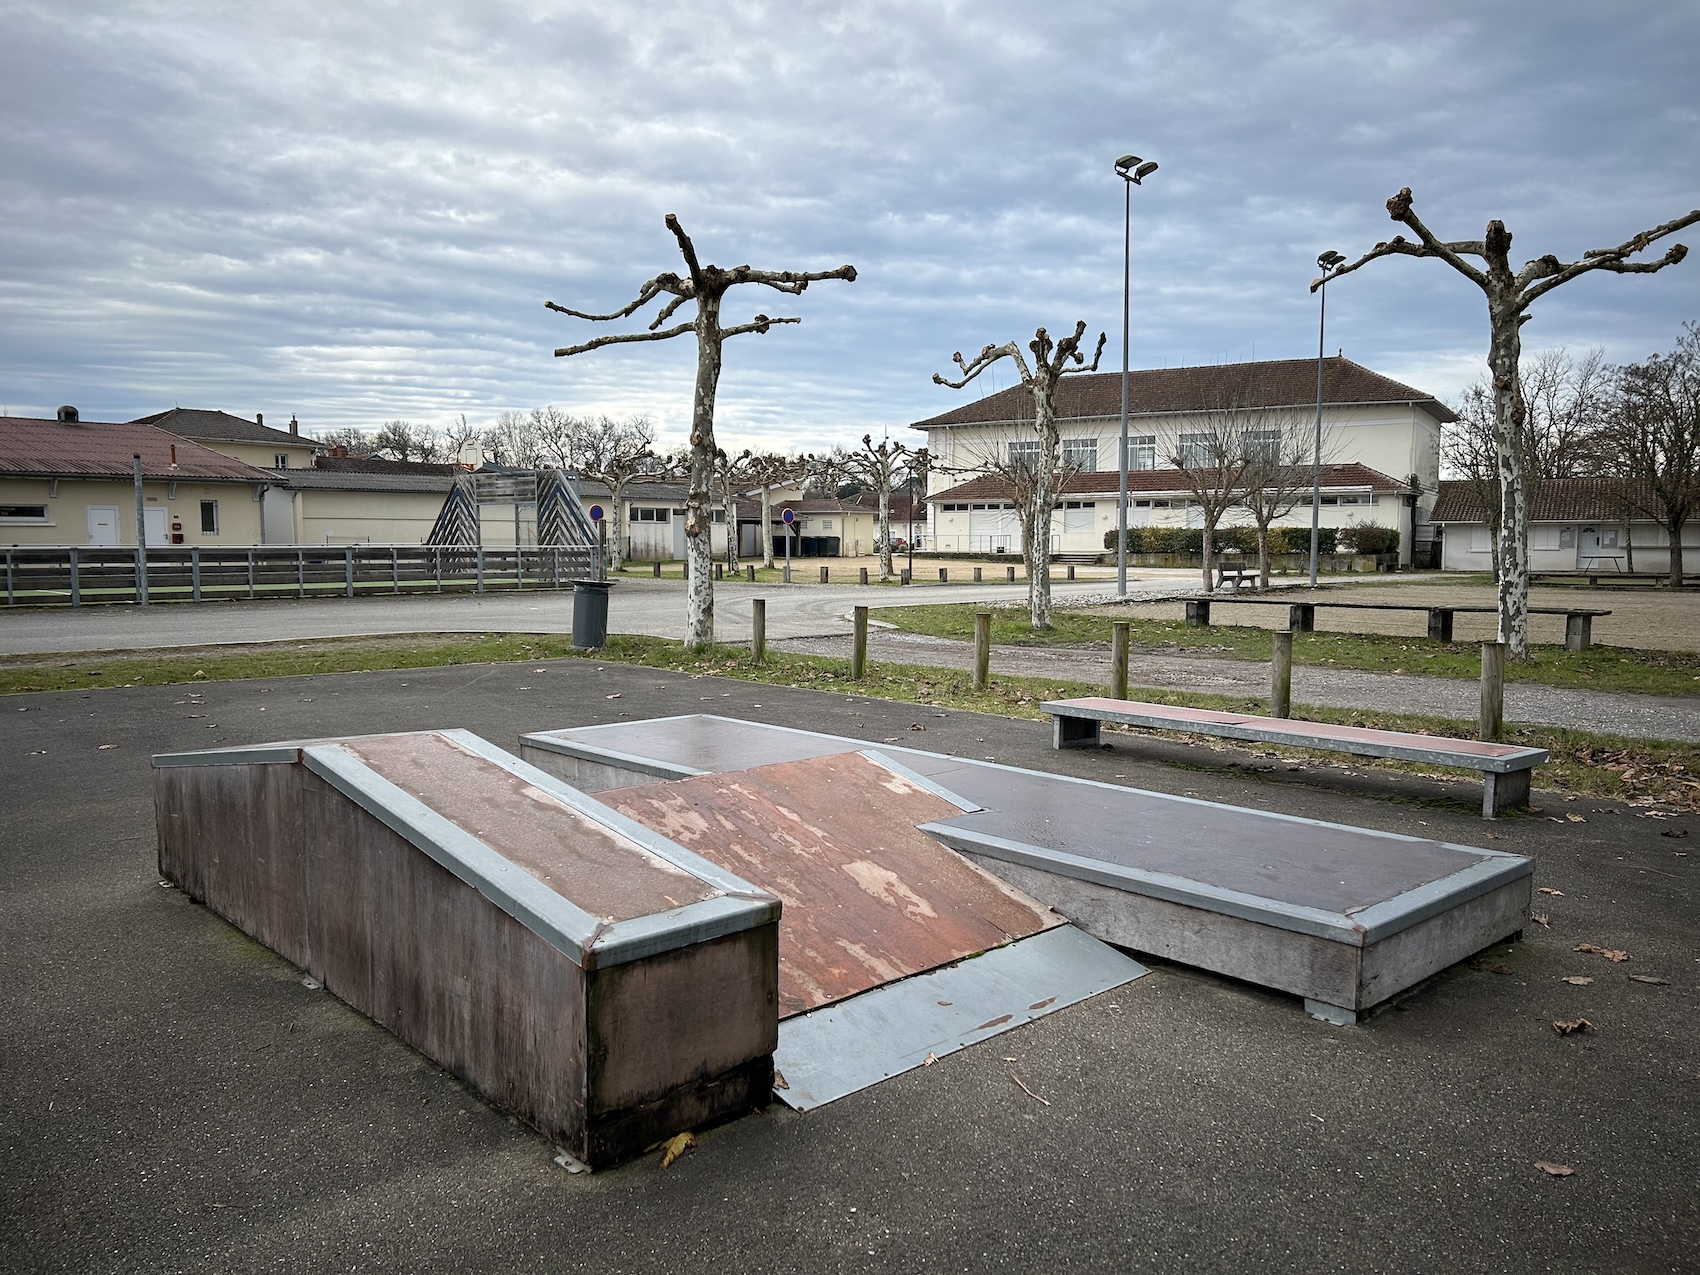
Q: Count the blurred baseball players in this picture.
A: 0